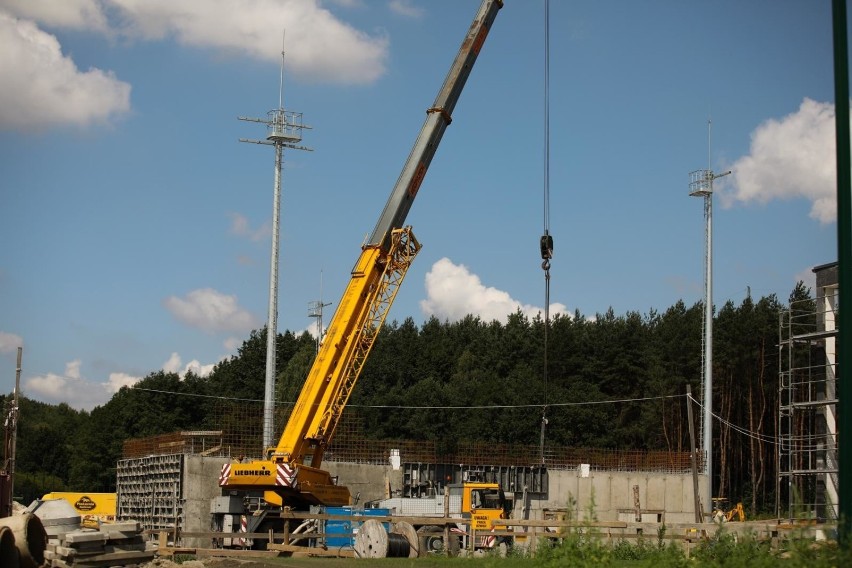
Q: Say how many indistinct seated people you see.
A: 0